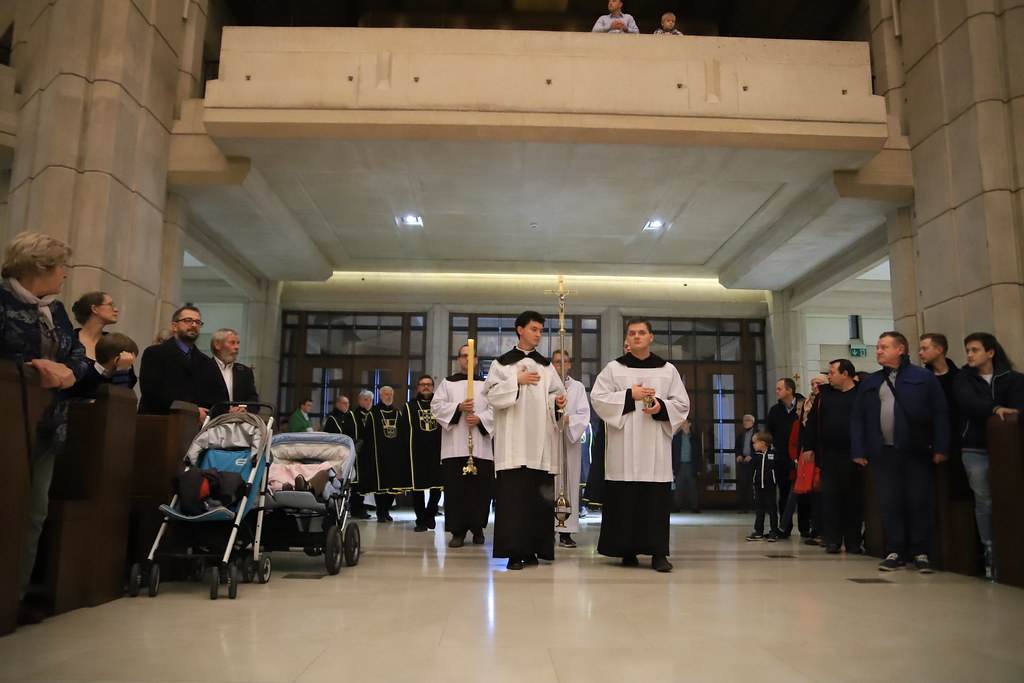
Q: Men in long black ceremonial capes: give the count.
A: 4